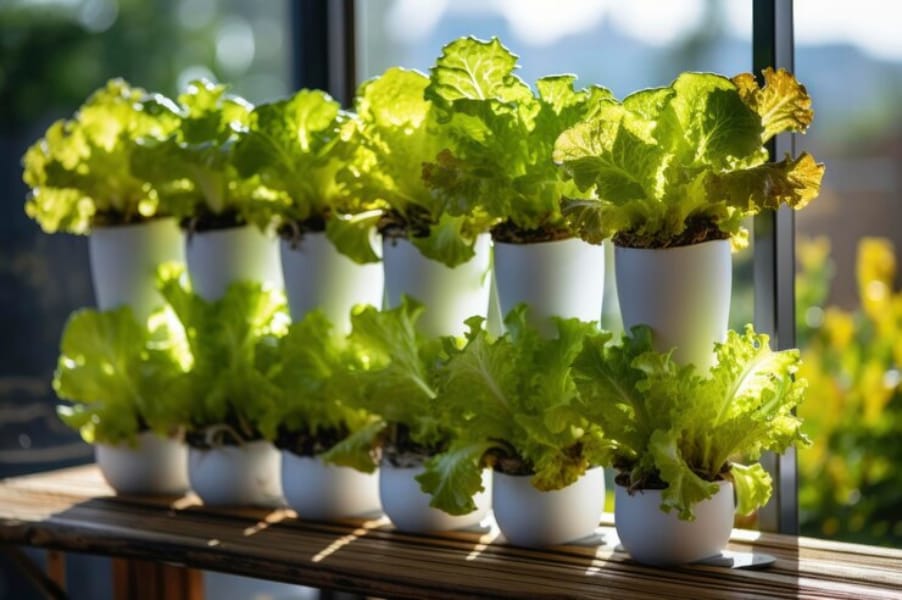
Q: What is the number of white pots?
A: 12